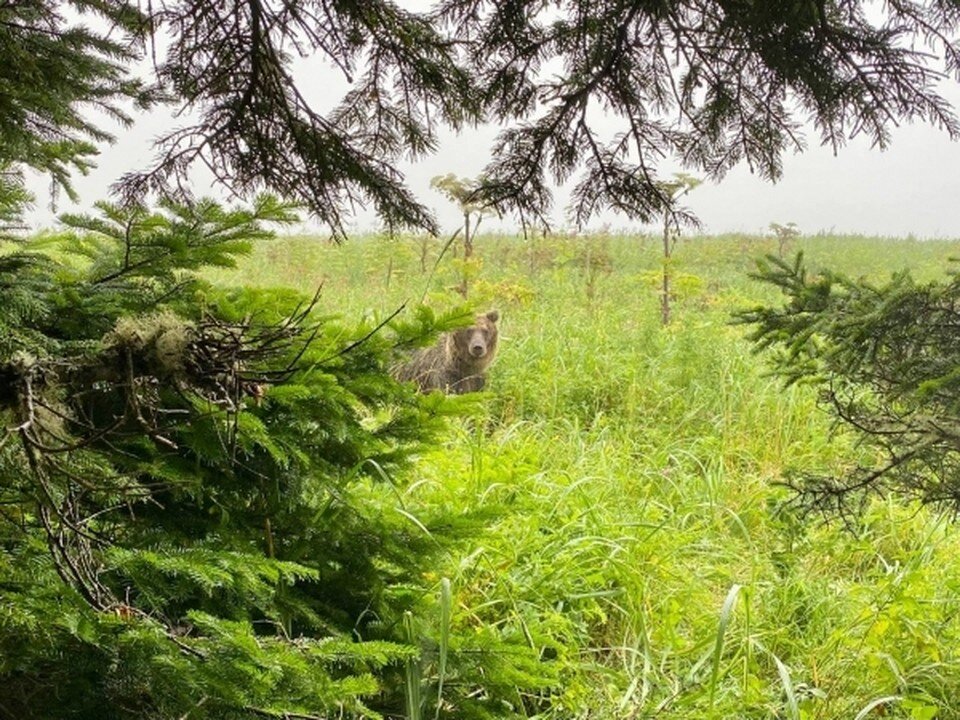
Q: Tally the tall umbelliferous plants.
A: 3